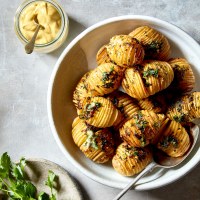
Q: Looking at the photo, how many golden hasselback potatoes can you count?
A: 15